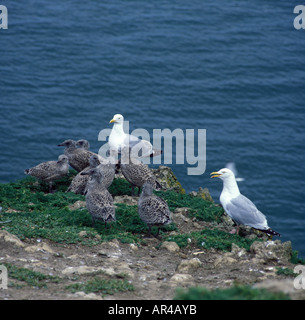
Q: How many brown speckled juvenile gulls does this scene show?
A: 8